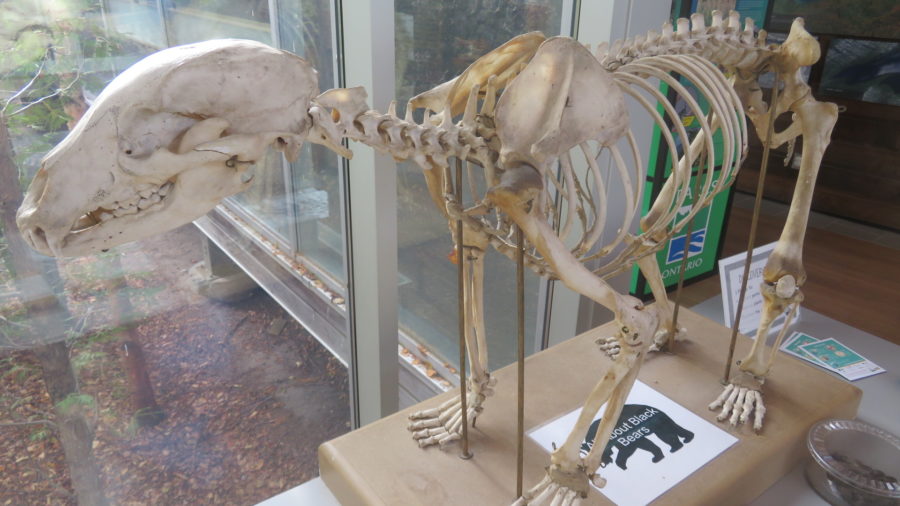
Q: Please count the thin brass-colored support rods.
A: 4